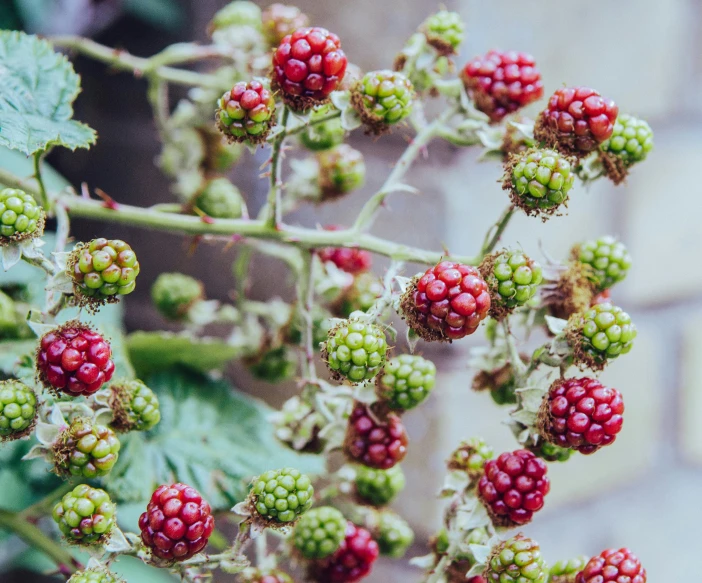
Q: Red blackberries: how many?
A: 12